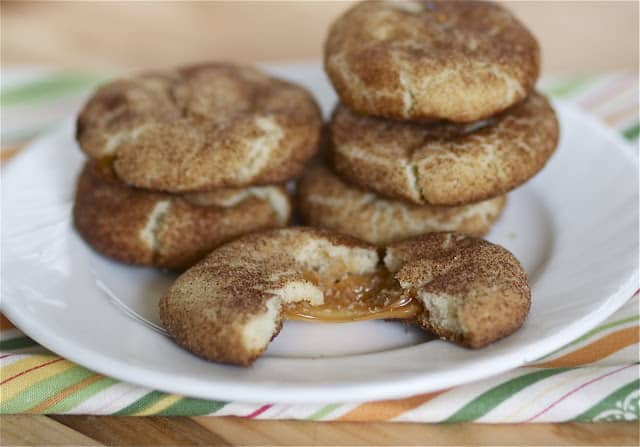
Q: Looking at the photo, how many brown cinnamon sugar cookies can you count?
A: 6